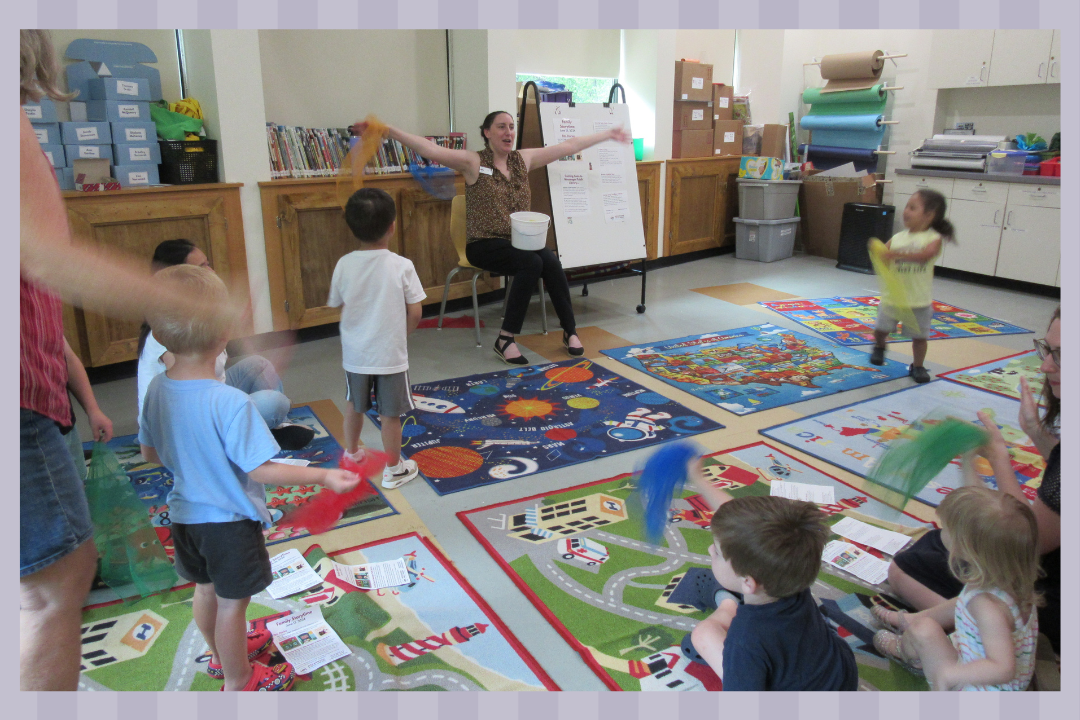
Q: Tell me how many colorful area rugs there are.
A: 8